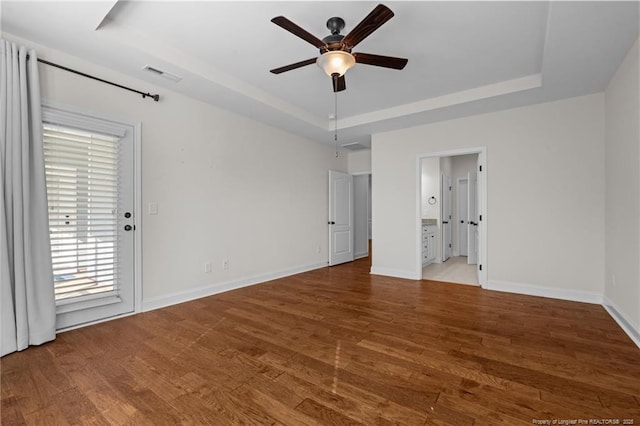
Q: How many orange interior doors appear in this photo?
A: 0